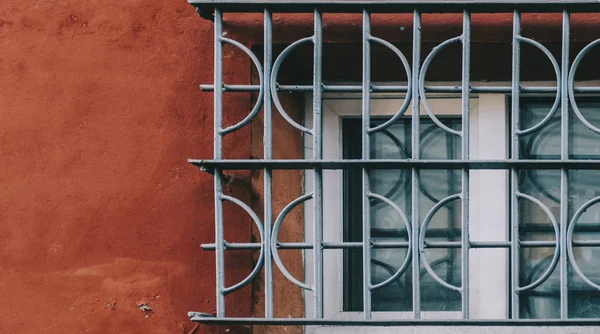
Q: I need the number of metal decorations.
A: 12